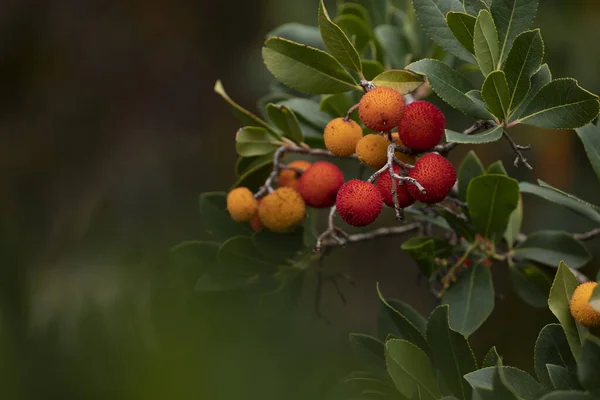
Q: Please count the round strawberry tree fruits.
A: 14